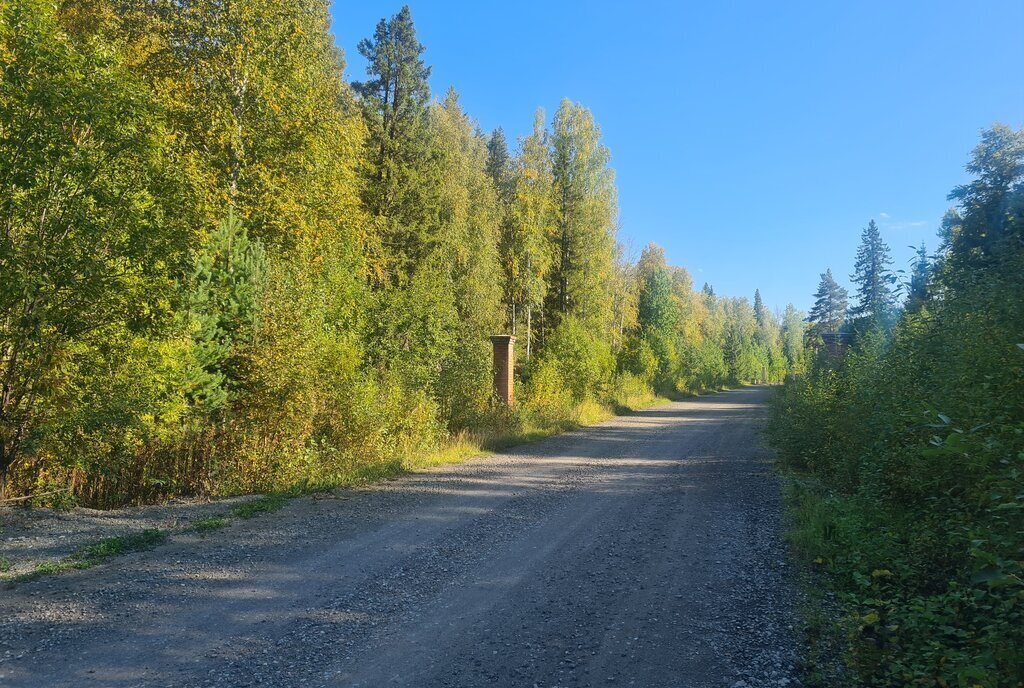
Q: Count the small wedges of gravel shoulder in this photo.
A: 1